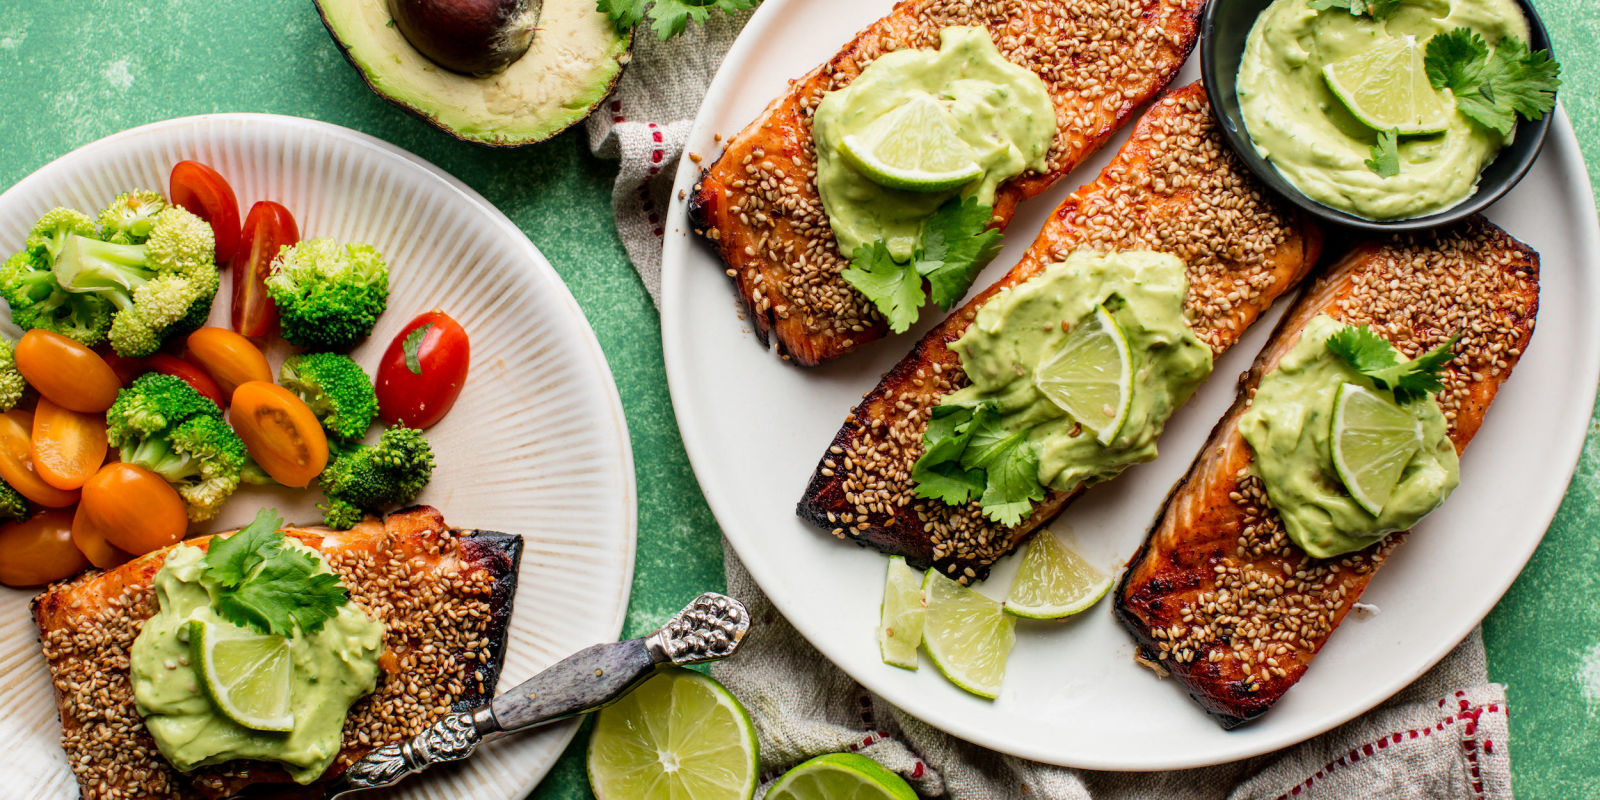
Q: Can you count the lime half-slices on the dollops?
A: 4